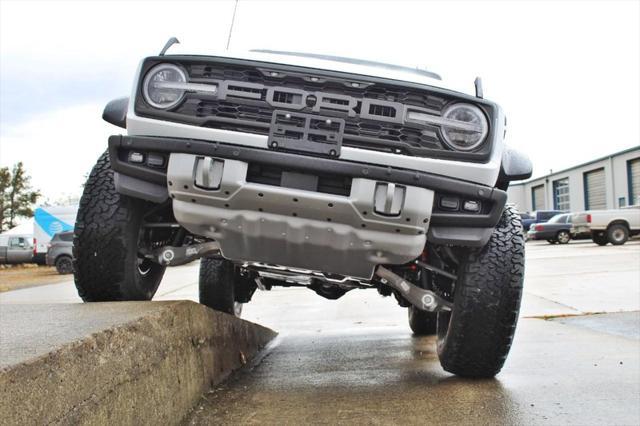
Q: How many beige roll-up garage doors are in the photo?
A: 3